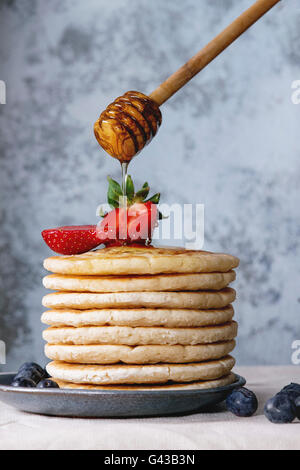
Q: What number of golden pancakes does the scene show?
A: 8